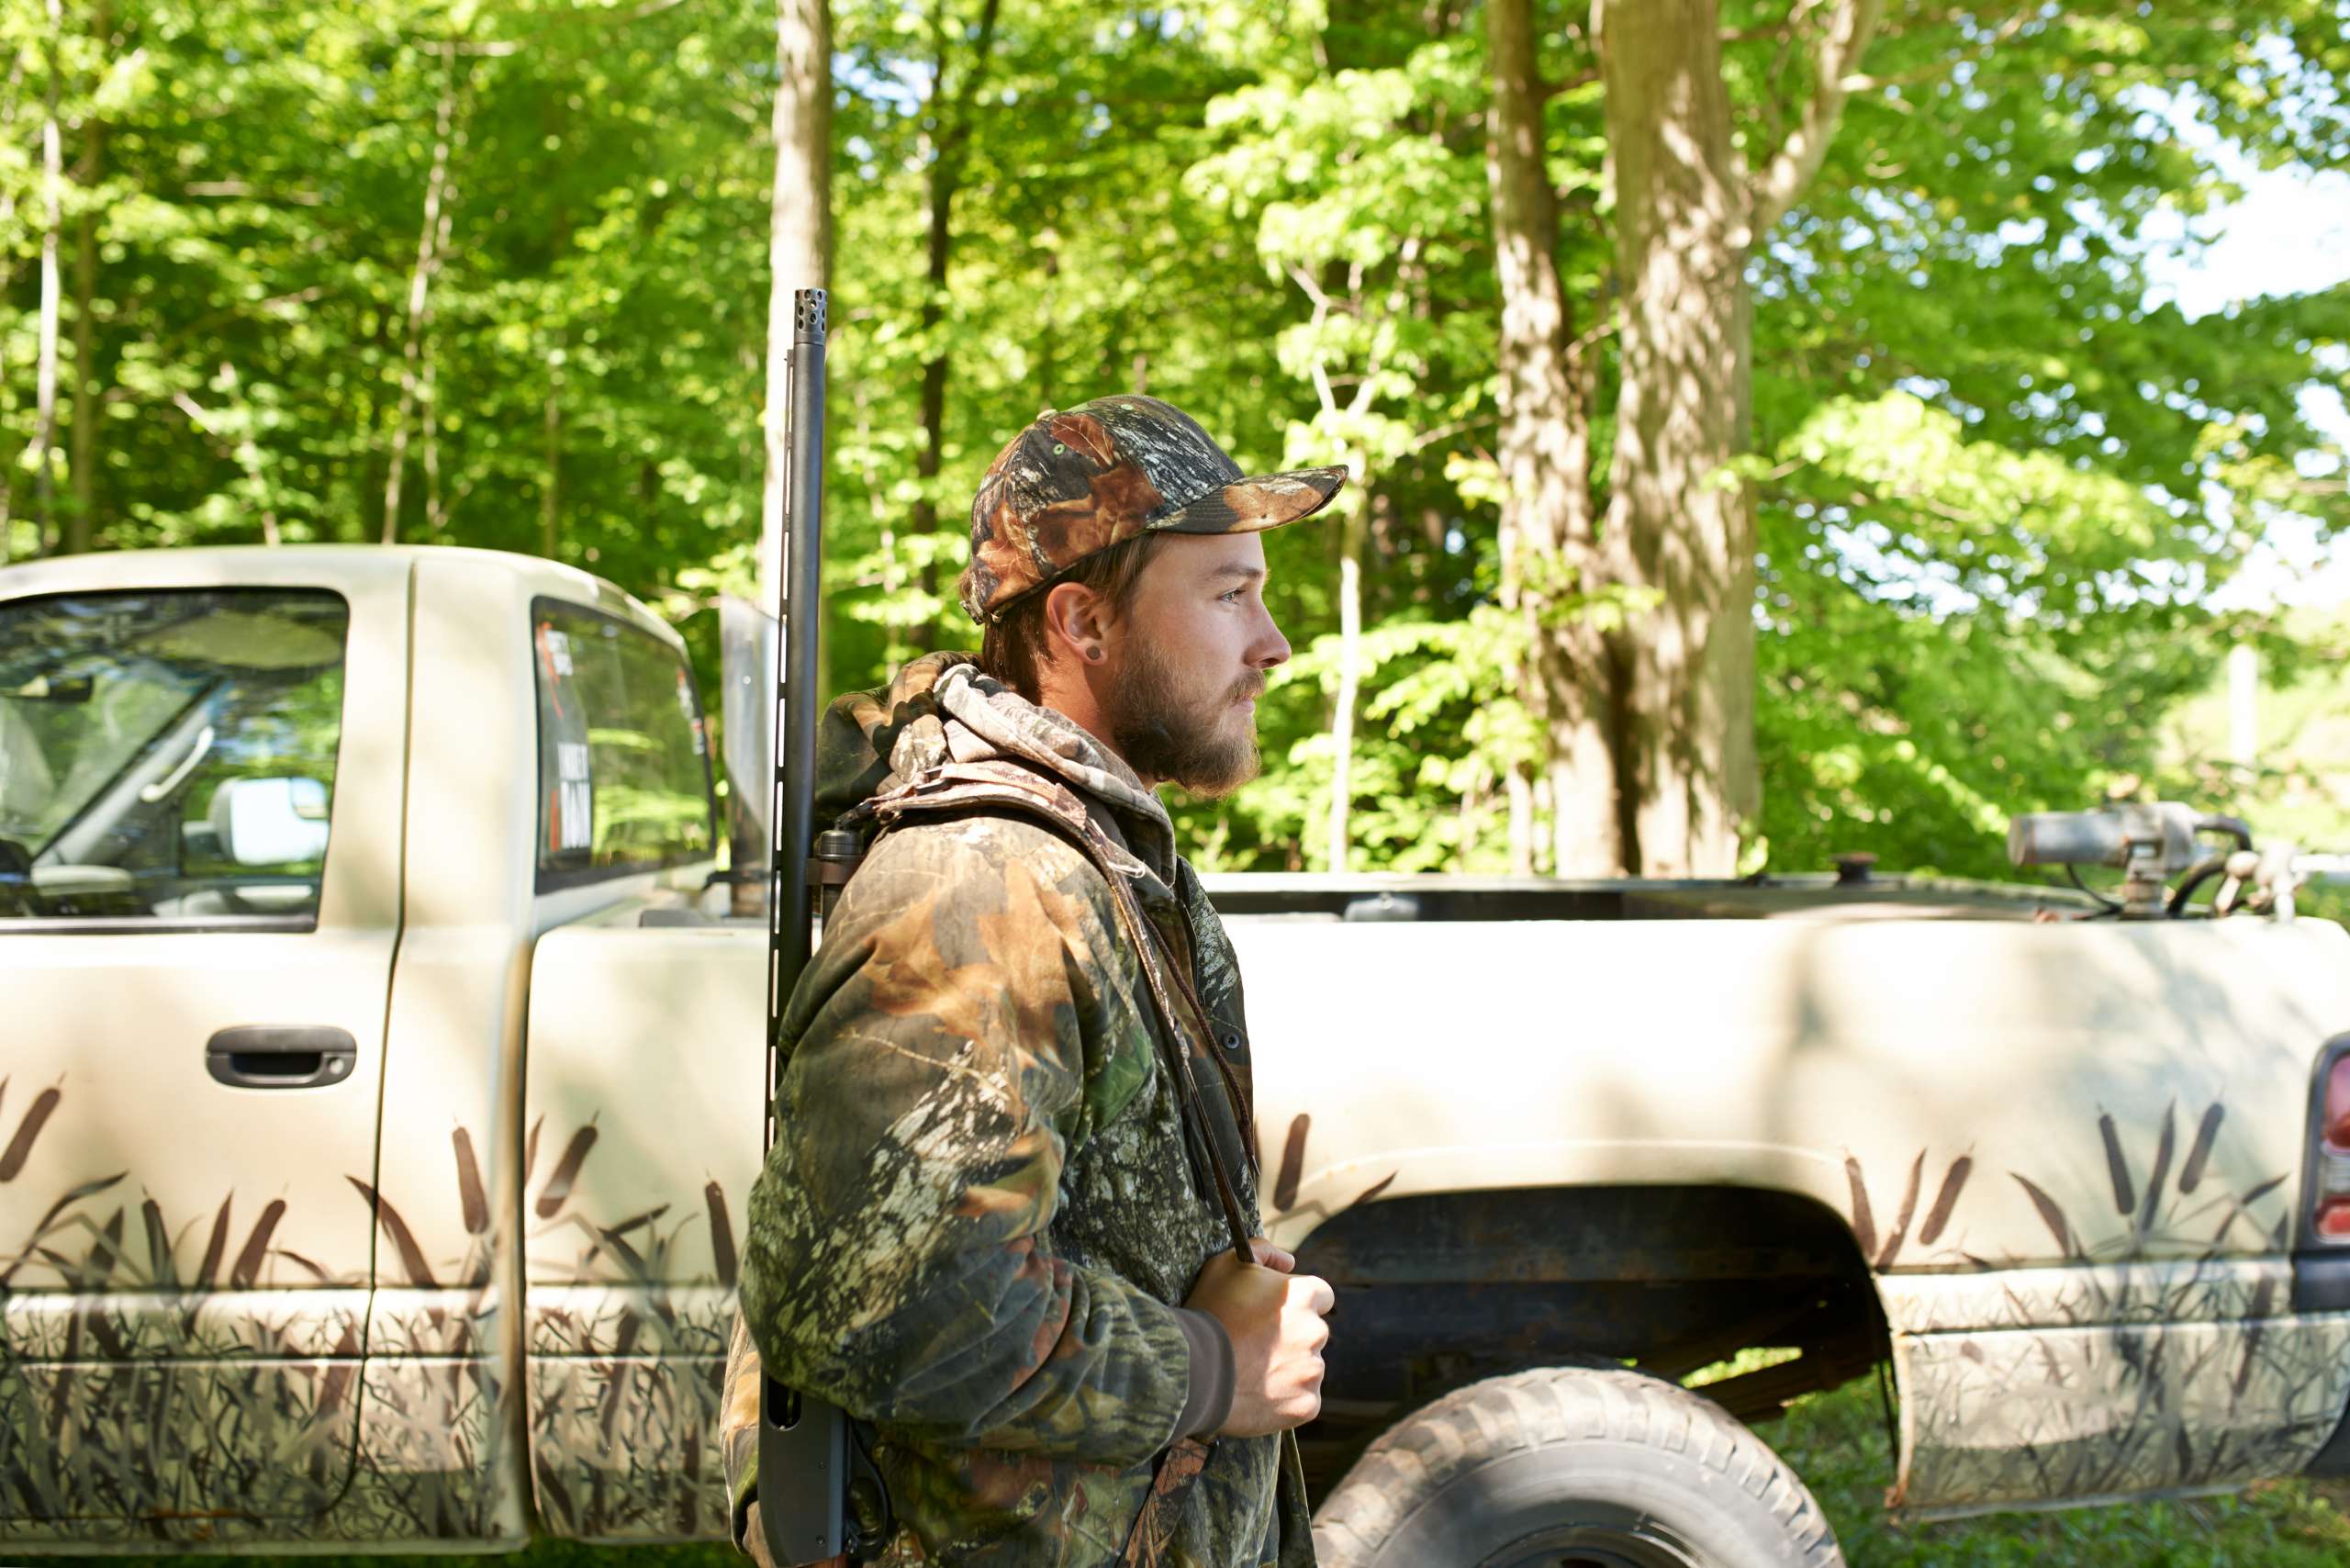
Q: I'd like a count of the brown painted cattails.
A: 11